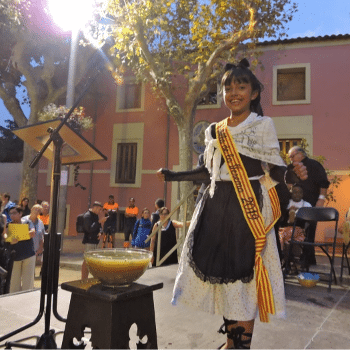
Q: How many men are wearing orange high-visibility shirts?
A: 3